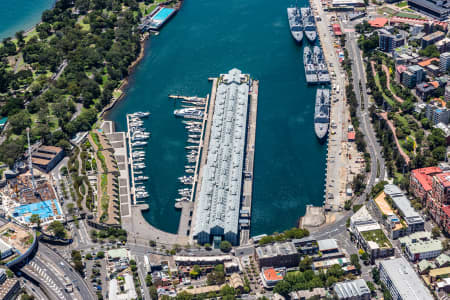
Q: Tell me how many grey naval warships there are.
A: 5